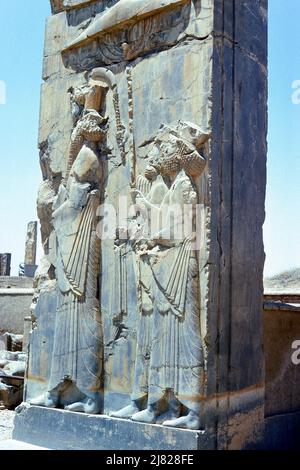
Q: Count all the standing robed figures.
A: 3